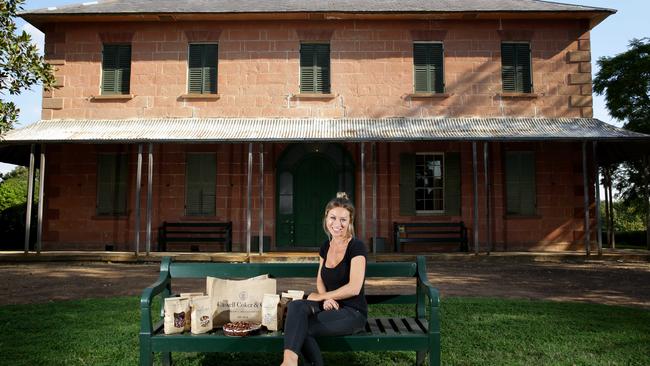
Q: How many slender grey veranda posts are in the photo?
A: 12